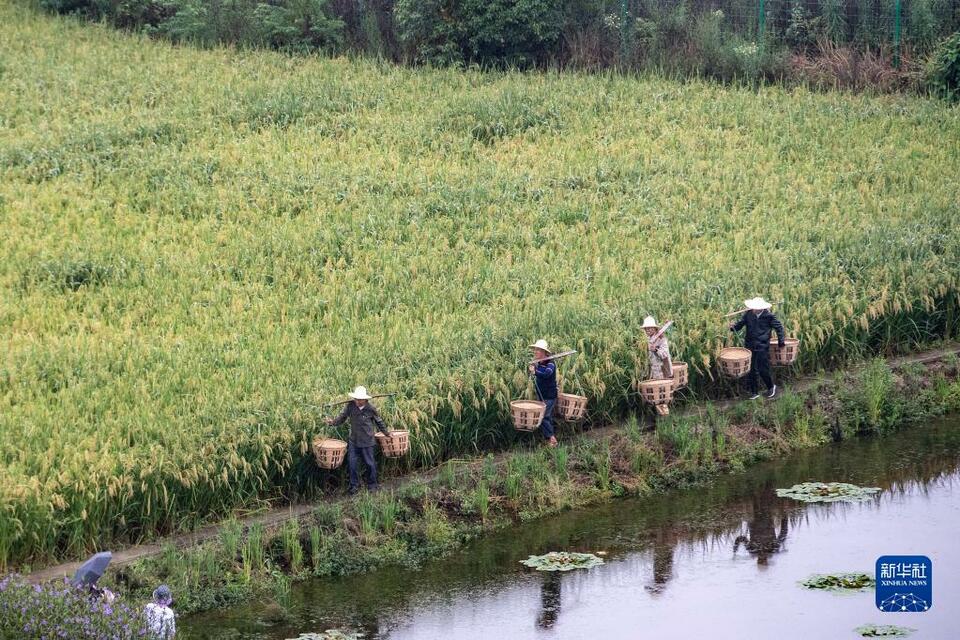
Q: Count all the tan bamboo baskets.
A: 8